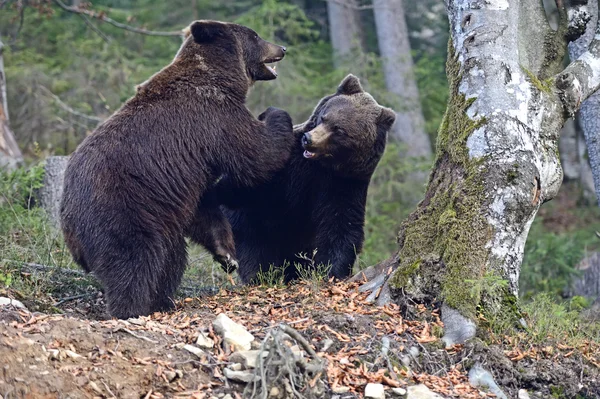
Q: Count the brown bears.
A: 2